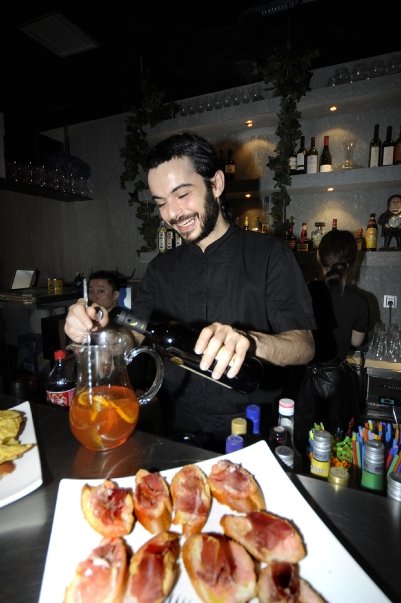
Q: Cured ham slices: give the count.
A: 9